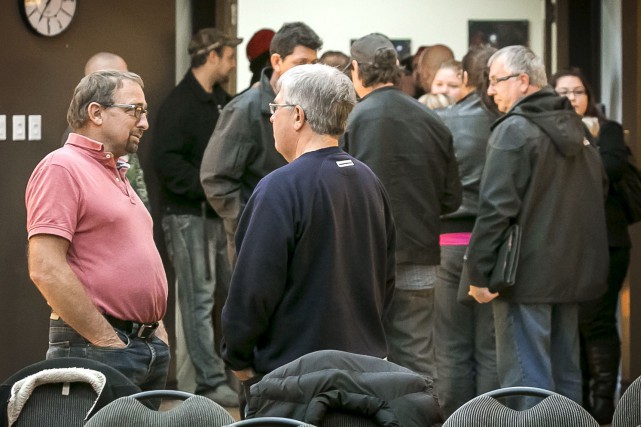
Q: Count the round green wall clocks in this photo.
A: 0